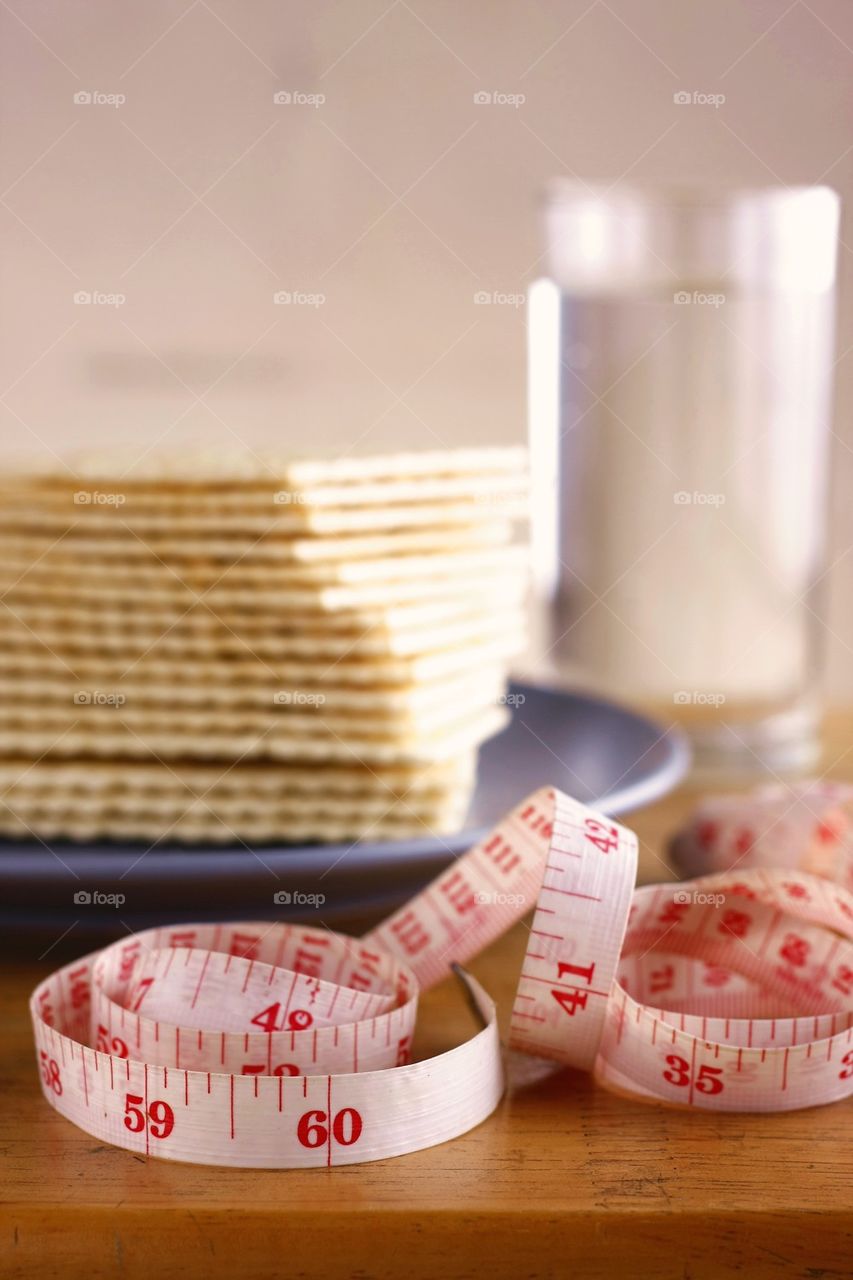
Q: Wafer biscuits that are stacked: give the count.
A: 15